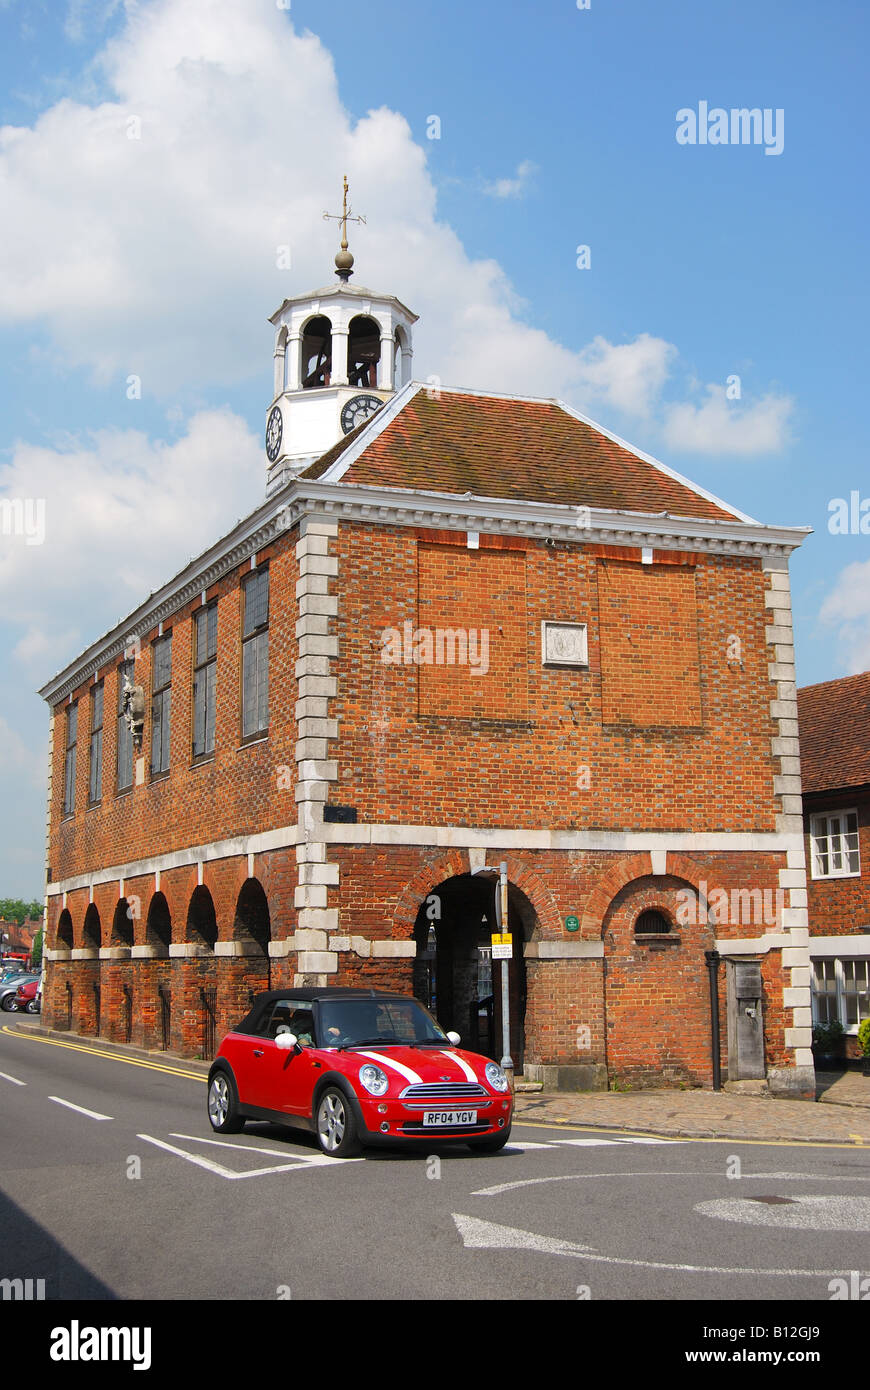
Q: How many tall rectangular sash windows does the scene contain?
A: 6